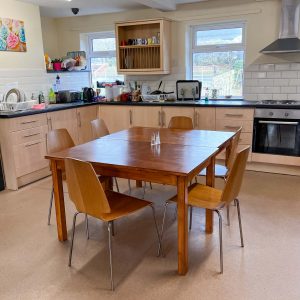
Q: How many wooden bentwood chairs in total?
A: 6